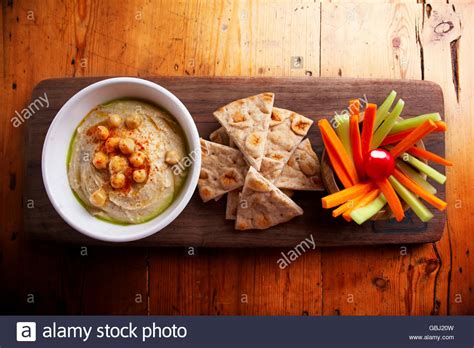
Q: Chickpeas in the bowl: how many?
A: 12